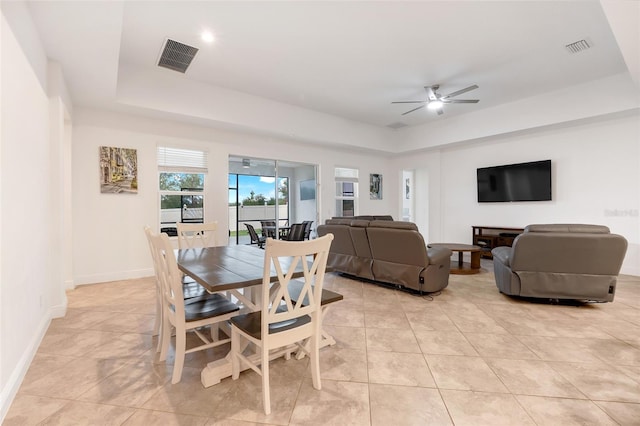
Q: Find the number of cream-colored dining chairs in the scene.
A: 4